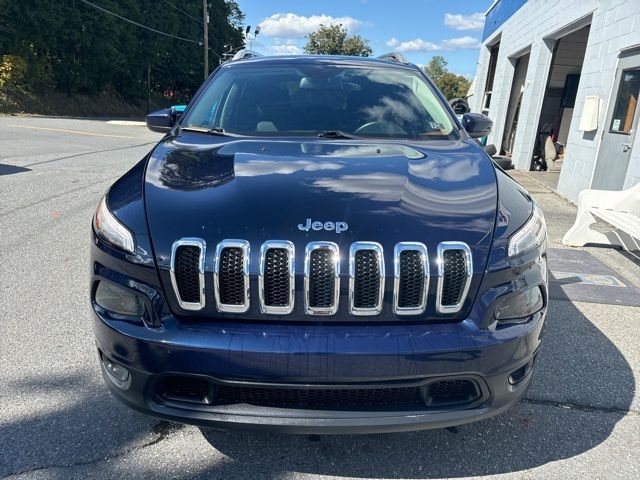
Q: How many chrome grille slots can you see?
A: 7